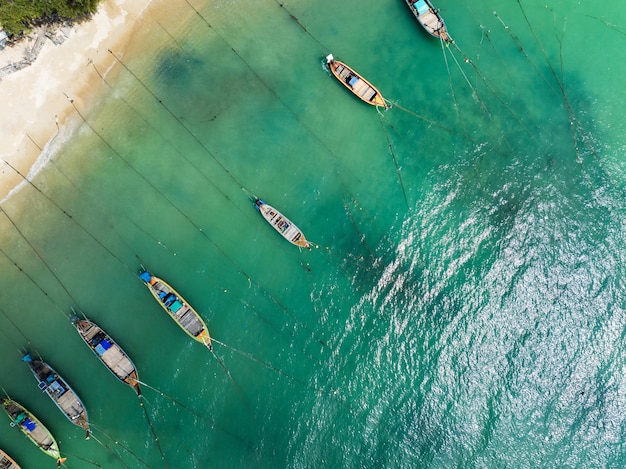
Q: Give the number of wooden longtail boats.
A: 8